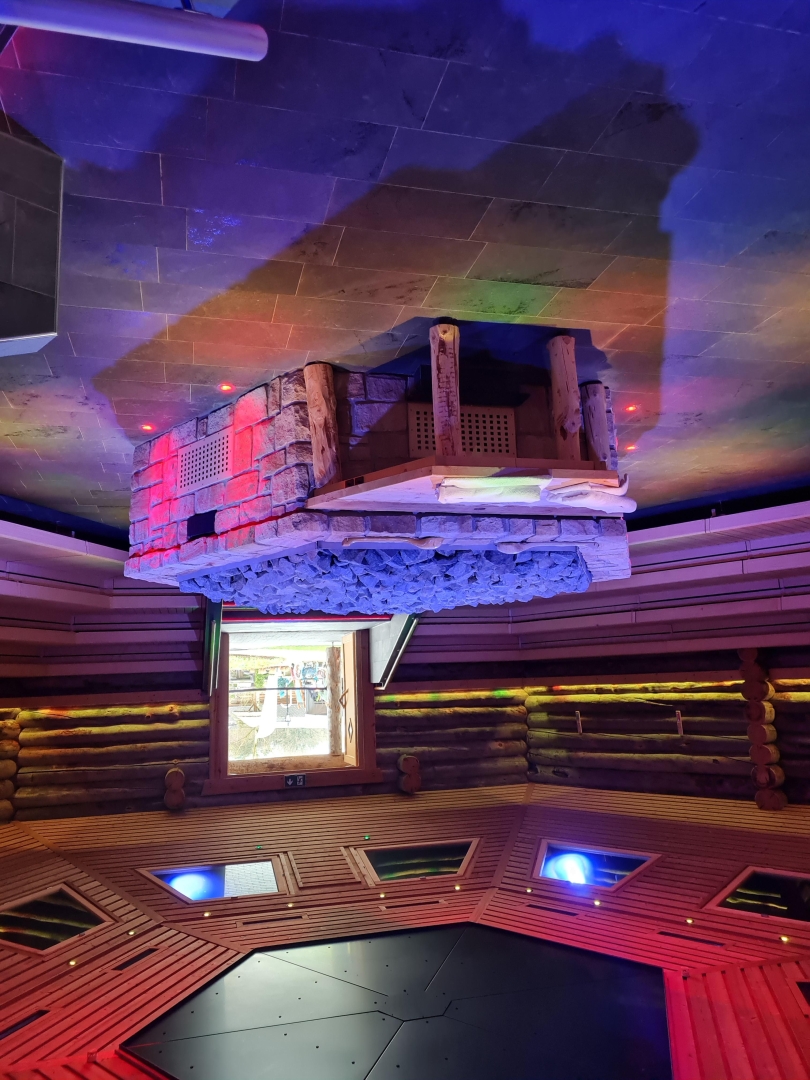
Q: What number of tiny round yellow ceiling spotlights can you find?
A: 10